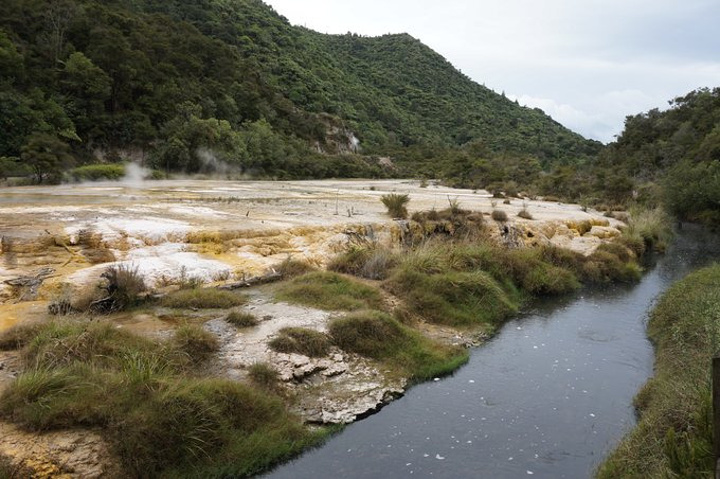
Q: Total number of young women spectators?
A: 0